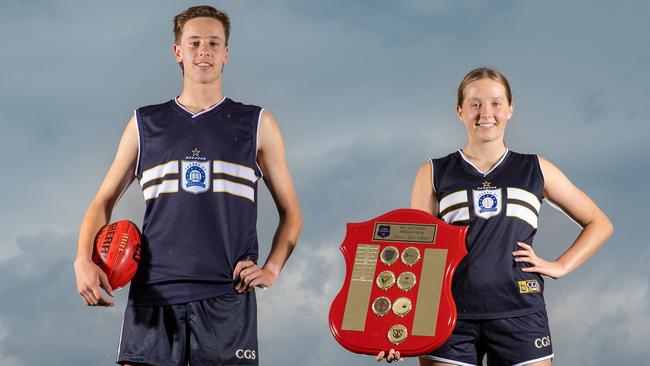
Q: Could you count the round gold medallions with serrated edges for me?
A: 7